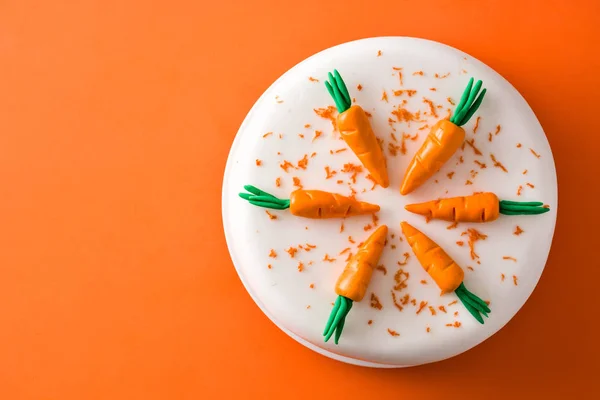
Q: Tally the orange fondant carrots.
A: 6